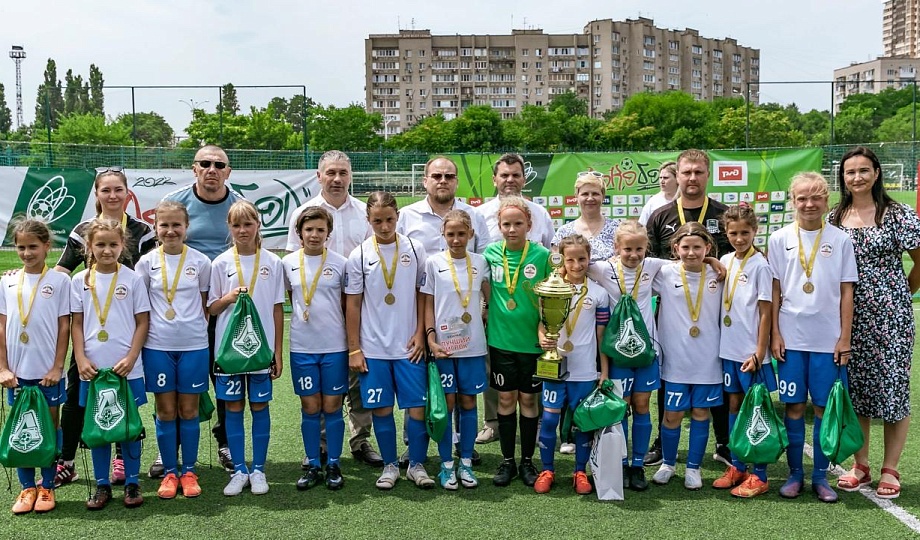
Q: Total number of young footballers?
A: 13